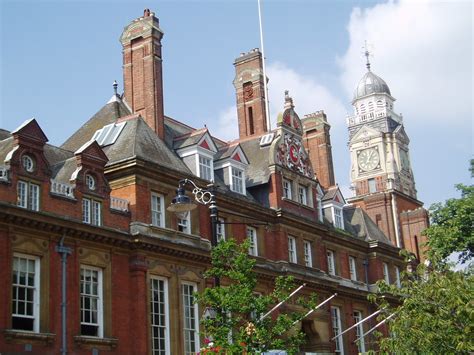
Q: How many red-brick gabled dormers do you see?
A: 2